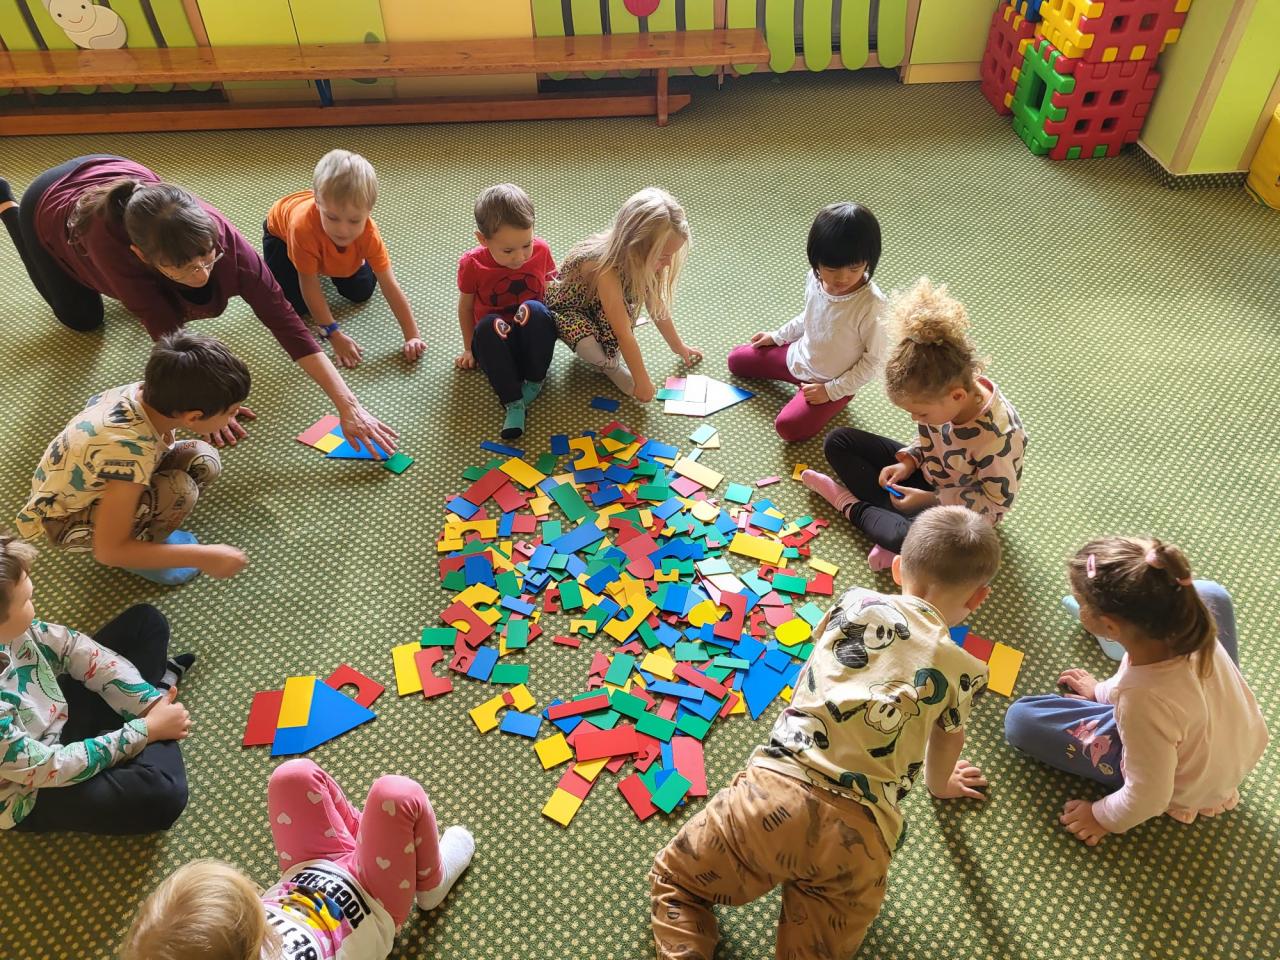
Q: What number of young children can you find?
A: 10